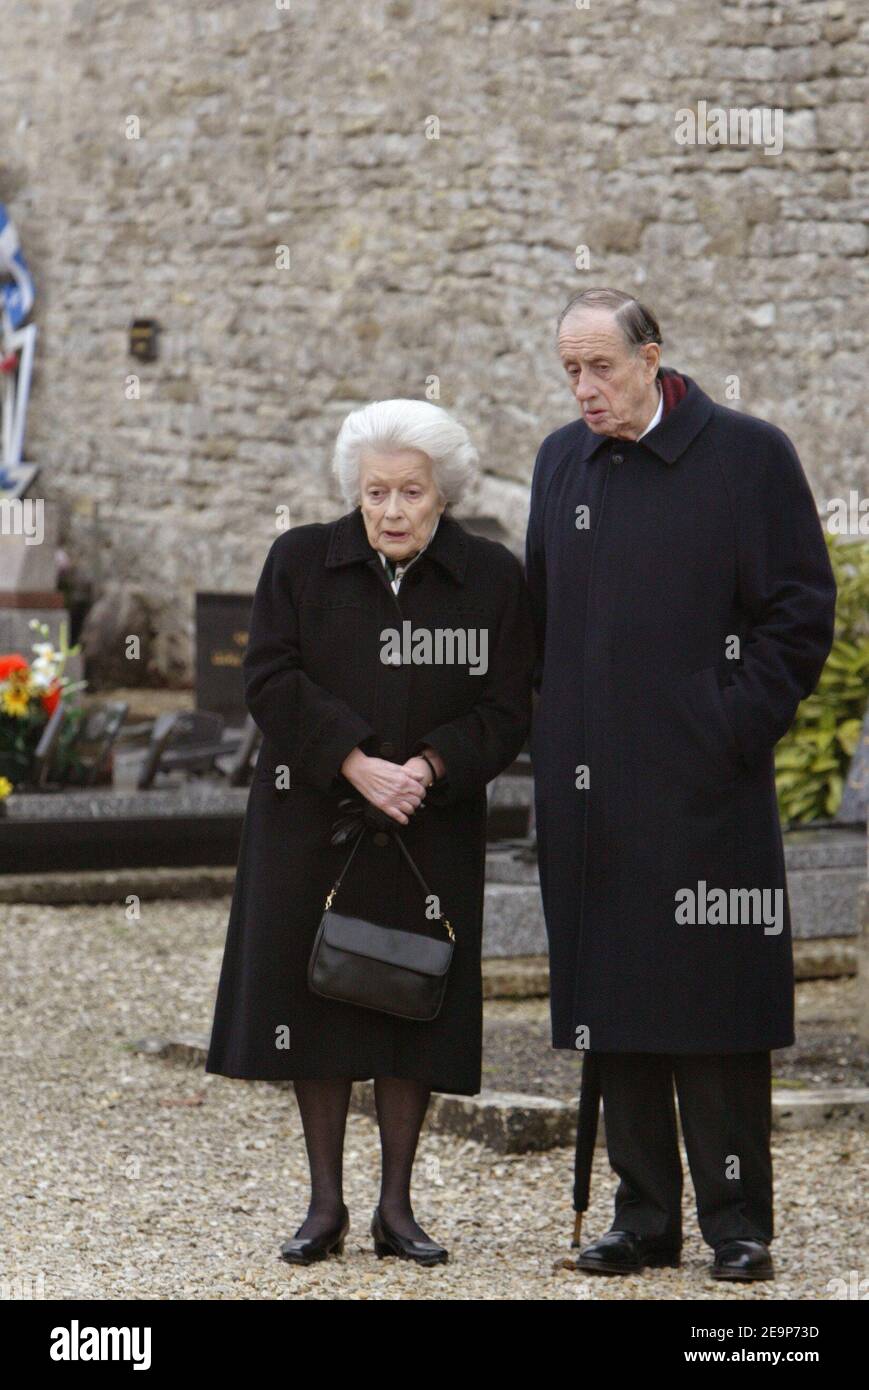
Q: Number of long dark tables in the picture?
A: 0